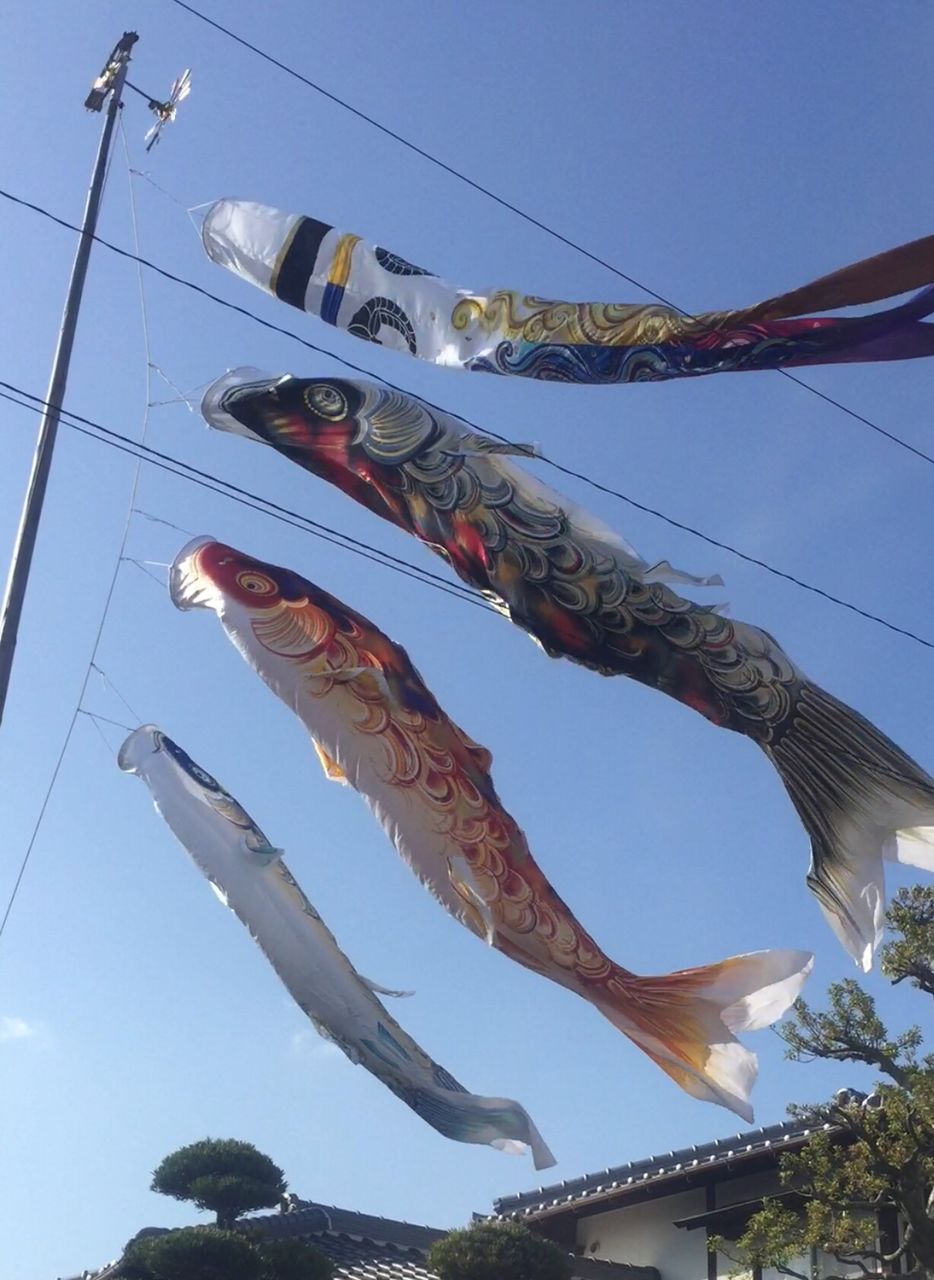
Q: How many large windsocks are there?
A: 4